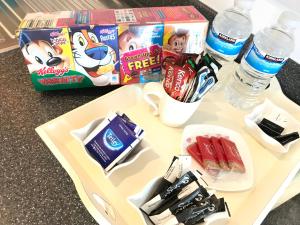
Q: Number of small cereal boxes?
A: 4